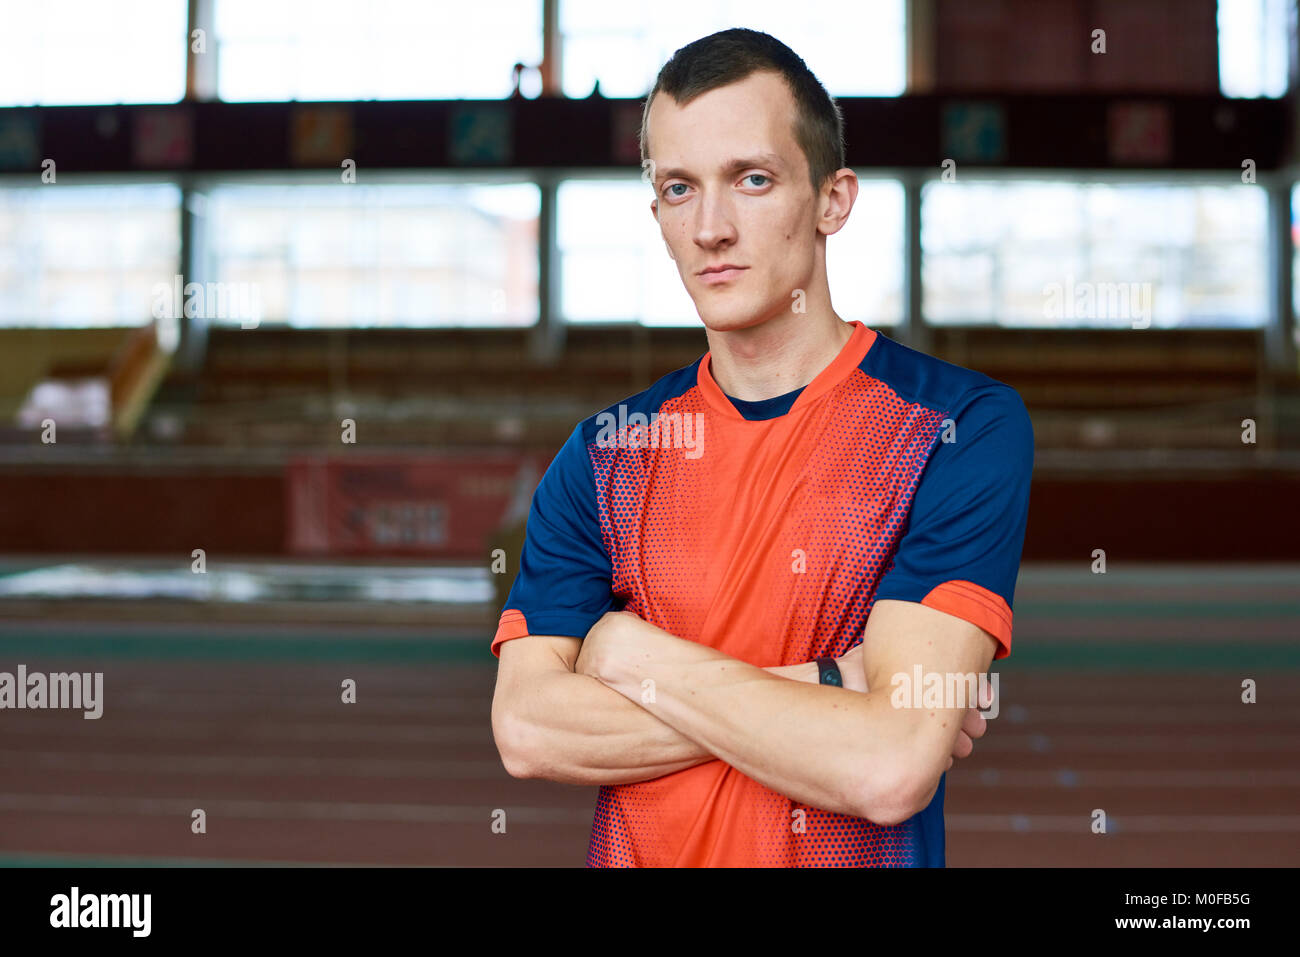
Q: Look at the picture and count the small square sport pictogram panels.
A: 7